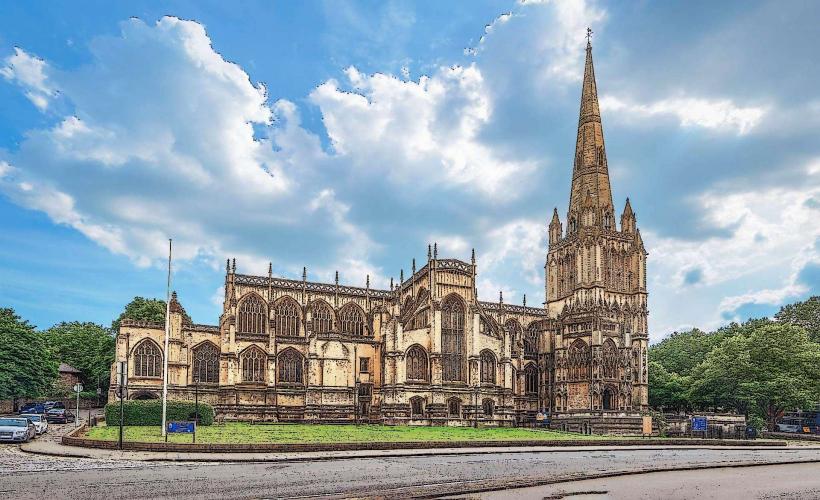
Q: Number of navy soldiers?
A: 0